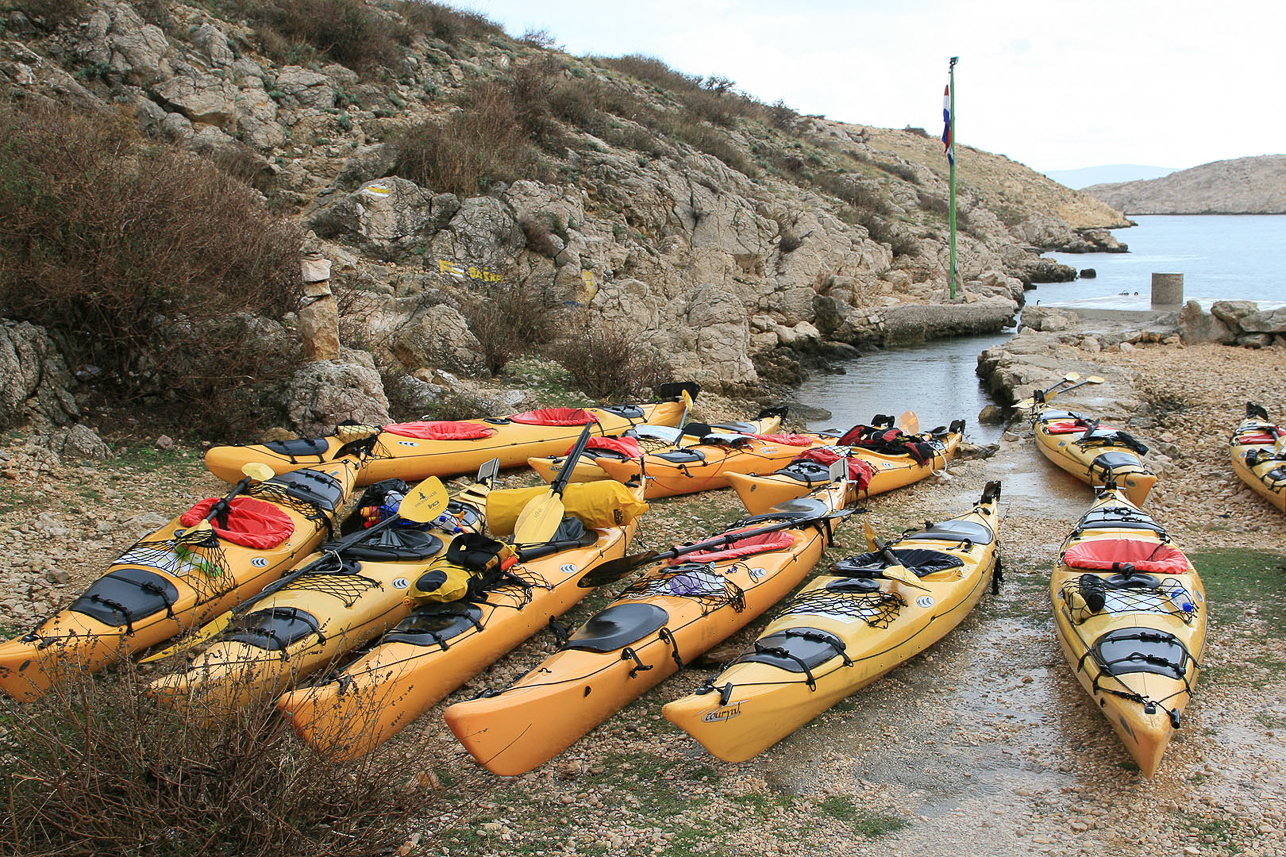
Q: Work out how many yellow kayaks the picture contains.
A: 12